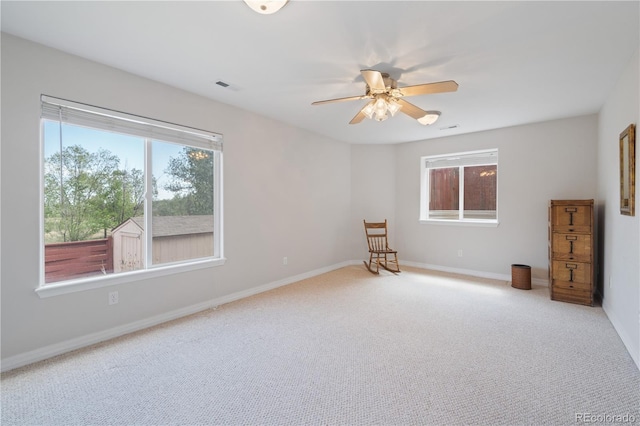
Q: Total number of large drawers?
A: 3